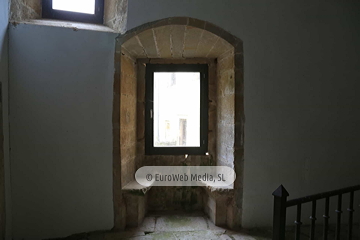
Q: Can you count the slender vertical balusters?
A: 5